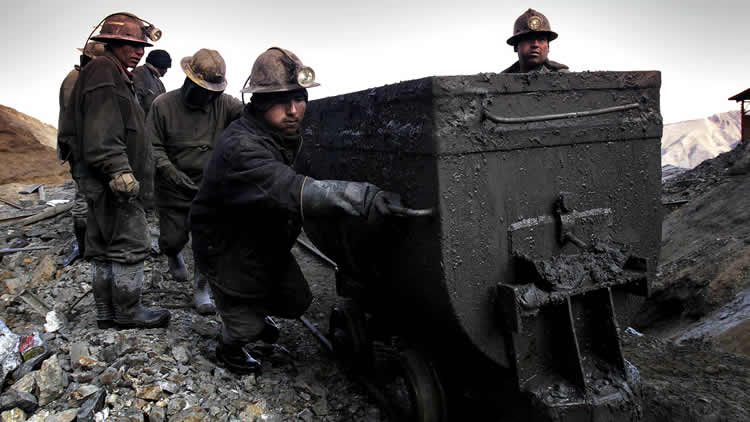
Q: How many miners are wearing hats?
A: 6